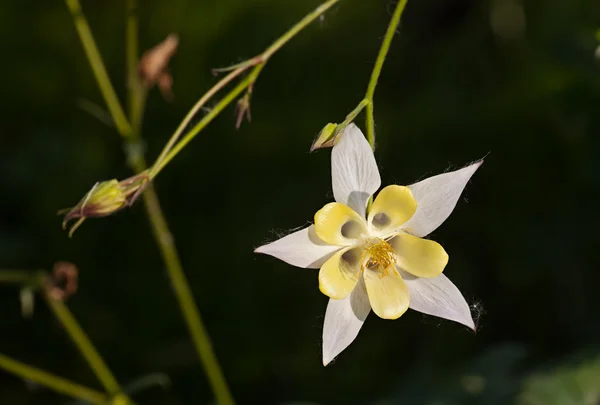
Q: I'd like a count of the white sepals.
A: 5